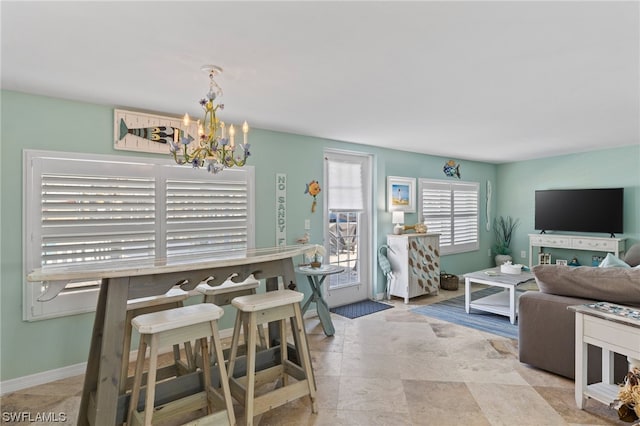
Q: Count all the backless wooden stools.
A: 4